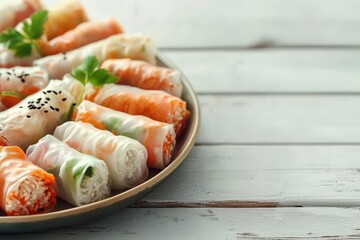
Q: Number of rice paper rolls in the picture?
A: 13